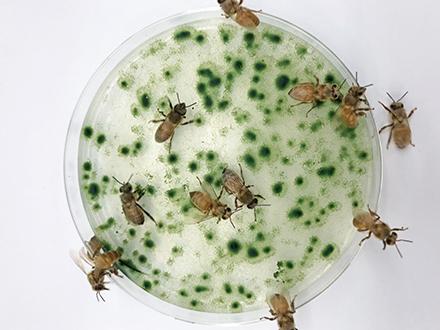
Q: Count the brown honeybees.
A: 11